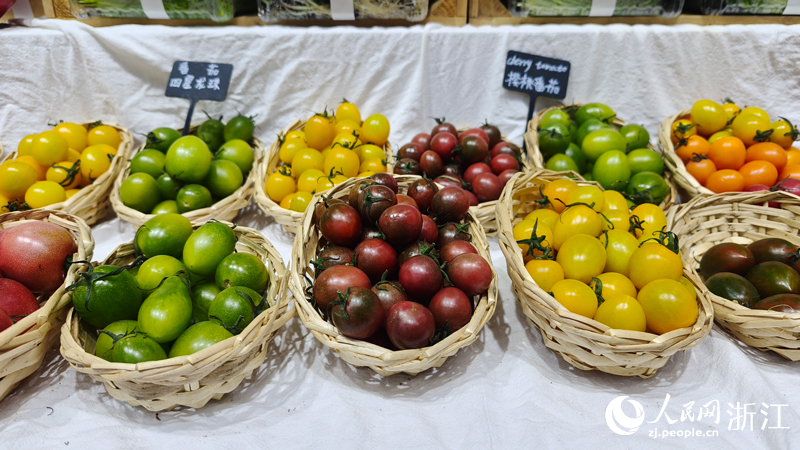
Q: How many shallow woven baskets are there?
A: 11